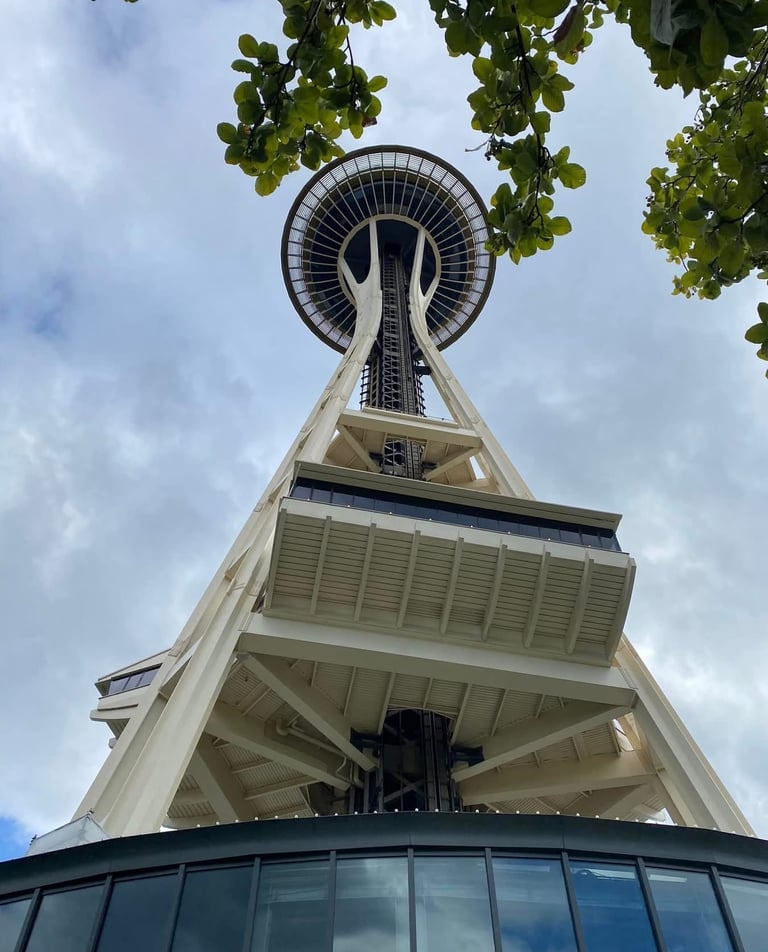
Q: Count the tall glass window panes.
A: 11